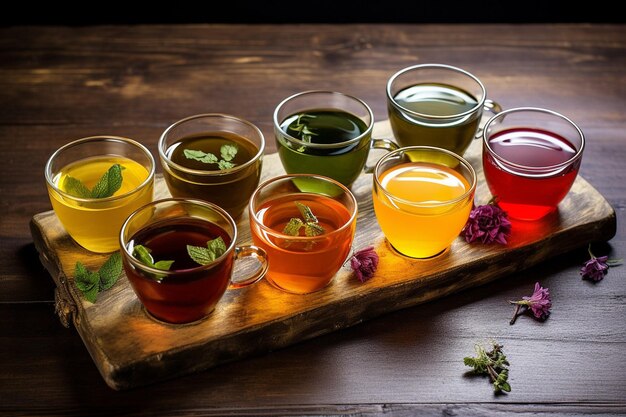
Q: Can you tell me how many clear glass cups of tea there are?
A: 8